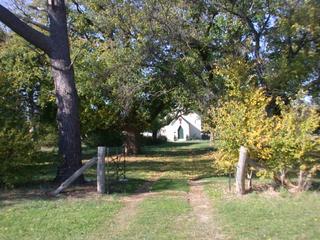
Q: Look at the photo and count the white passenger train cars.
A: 0